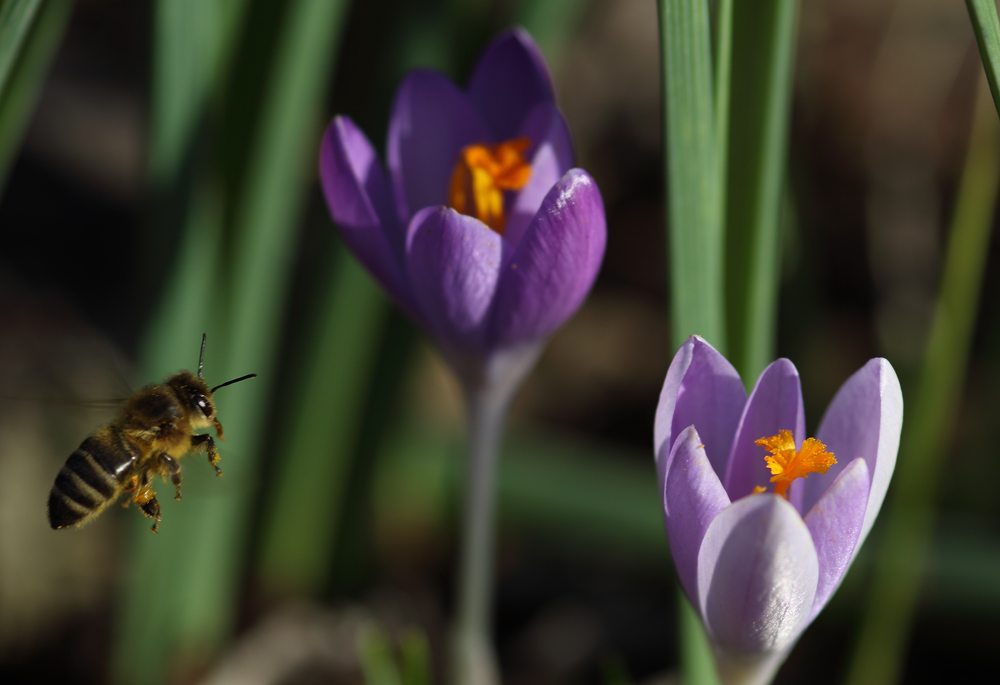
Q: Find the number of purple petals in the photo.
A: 12